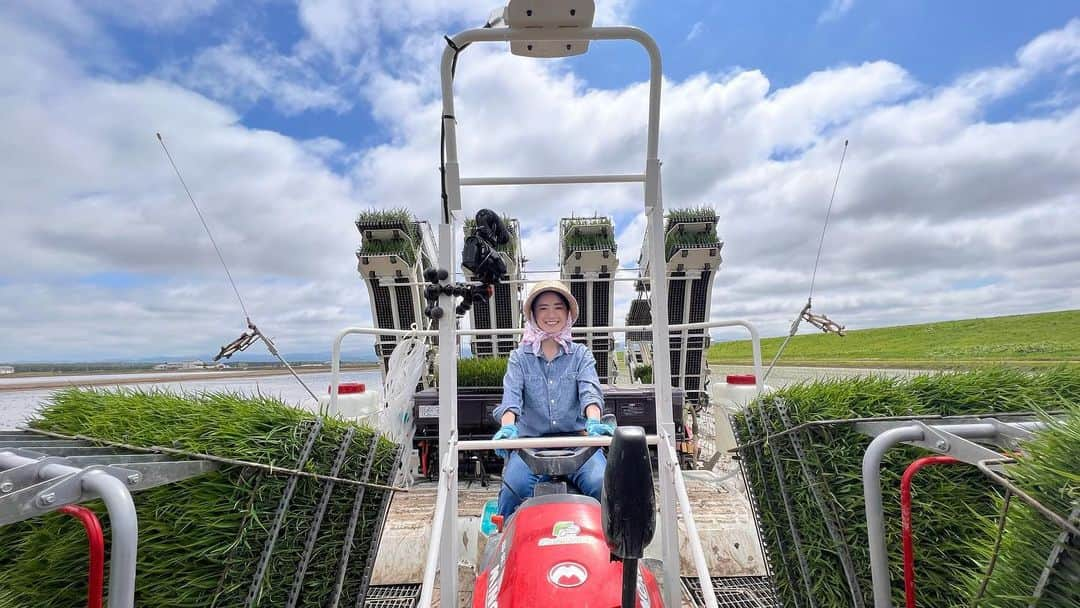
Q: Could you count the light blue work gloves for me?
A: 2